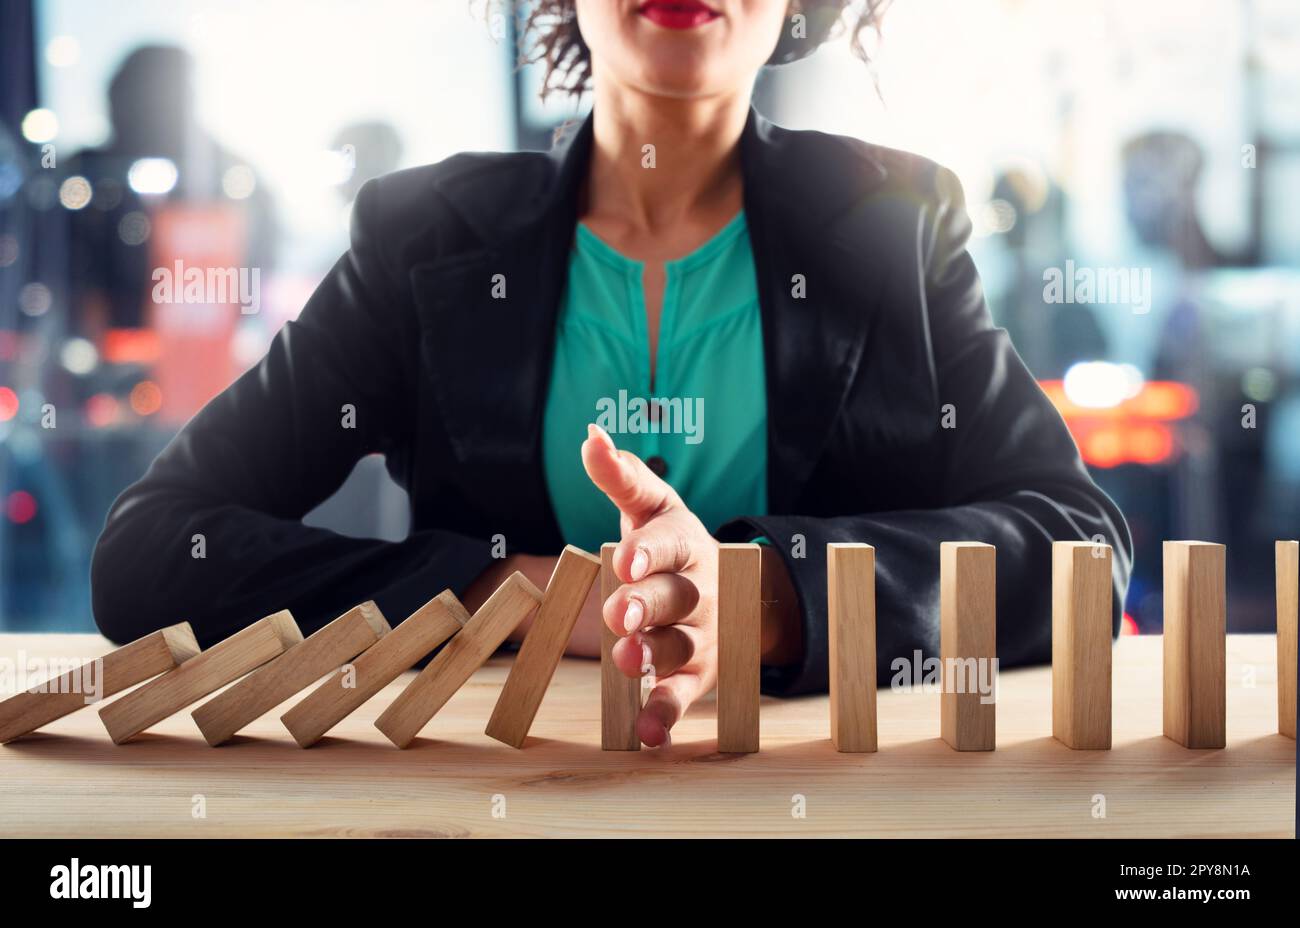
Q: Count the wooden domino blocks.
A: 13